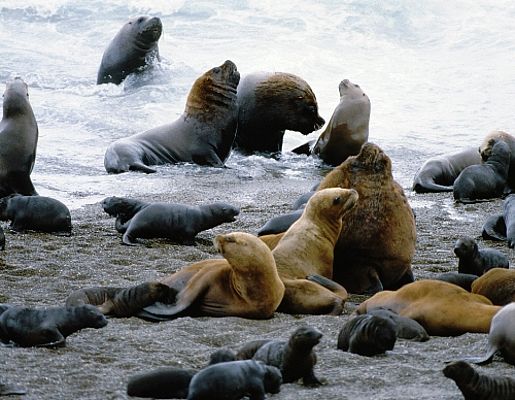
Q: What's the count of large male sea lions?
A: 3